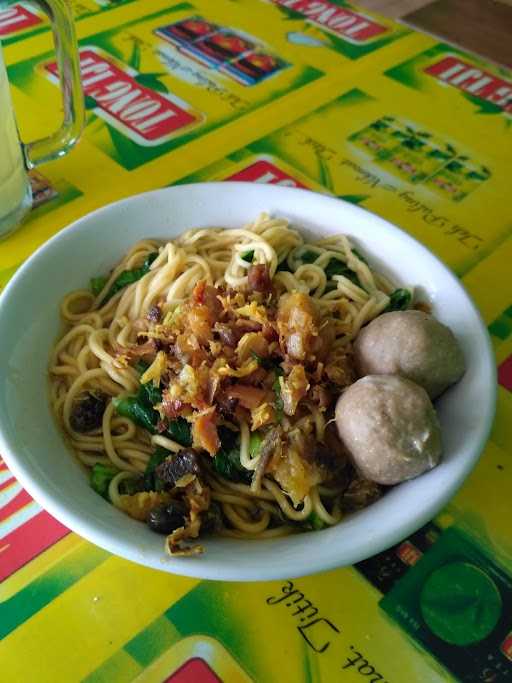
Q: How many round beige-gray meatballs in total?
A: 2